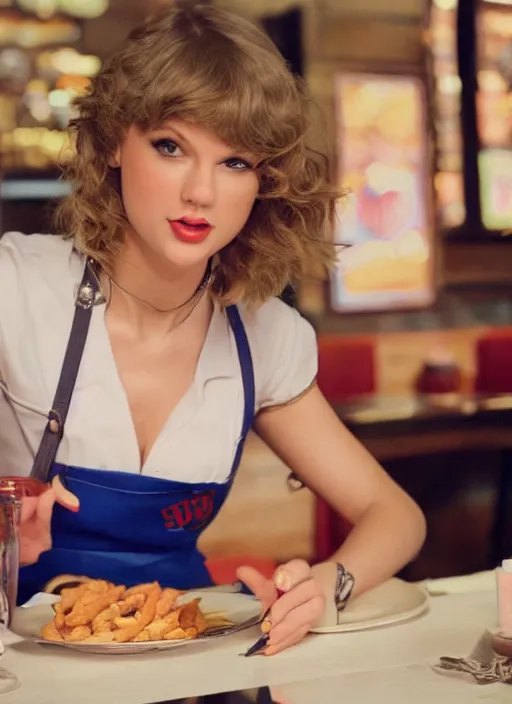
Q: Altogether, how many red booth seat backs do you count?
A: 2